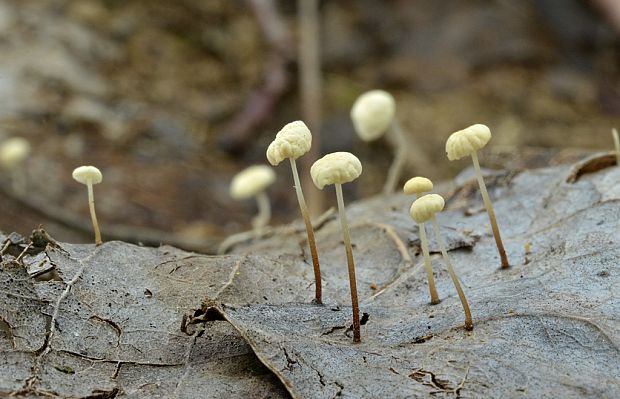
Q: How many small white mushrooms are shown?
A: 9